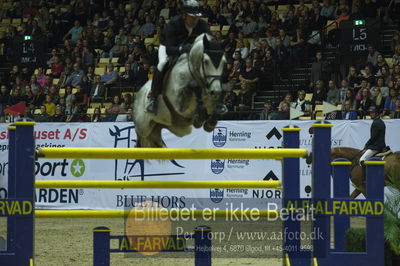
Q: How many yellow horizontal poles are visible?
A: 3